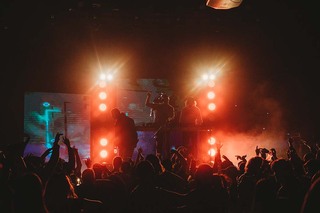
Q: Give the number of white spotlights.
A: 4